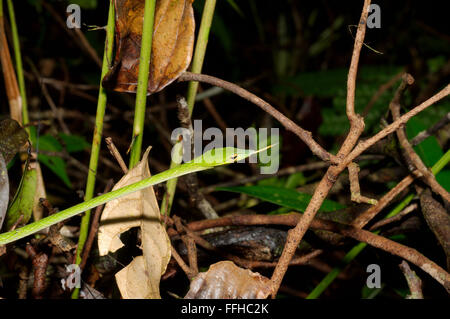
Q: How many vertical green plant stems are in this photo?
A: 4